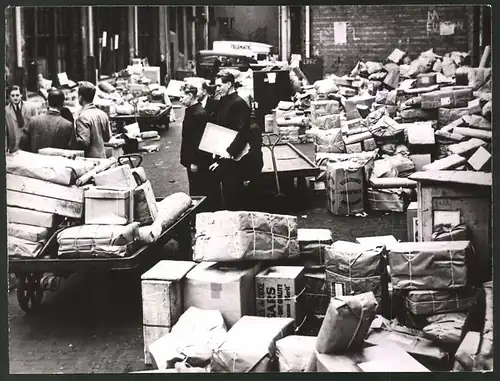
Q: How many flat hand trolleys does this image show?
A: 3